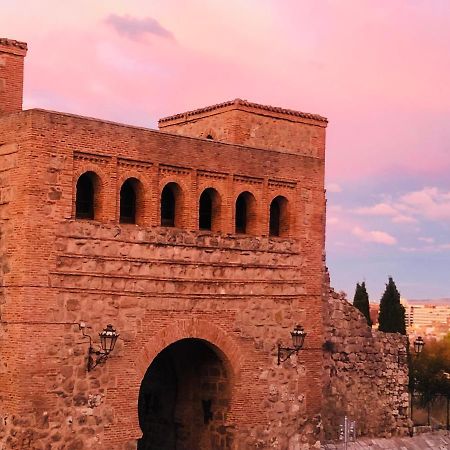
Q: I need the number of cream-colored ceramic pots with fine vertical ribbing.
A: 0